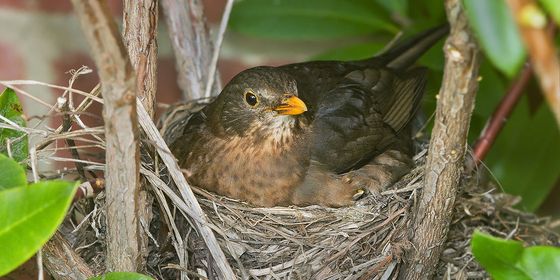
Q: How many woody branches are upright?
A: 4